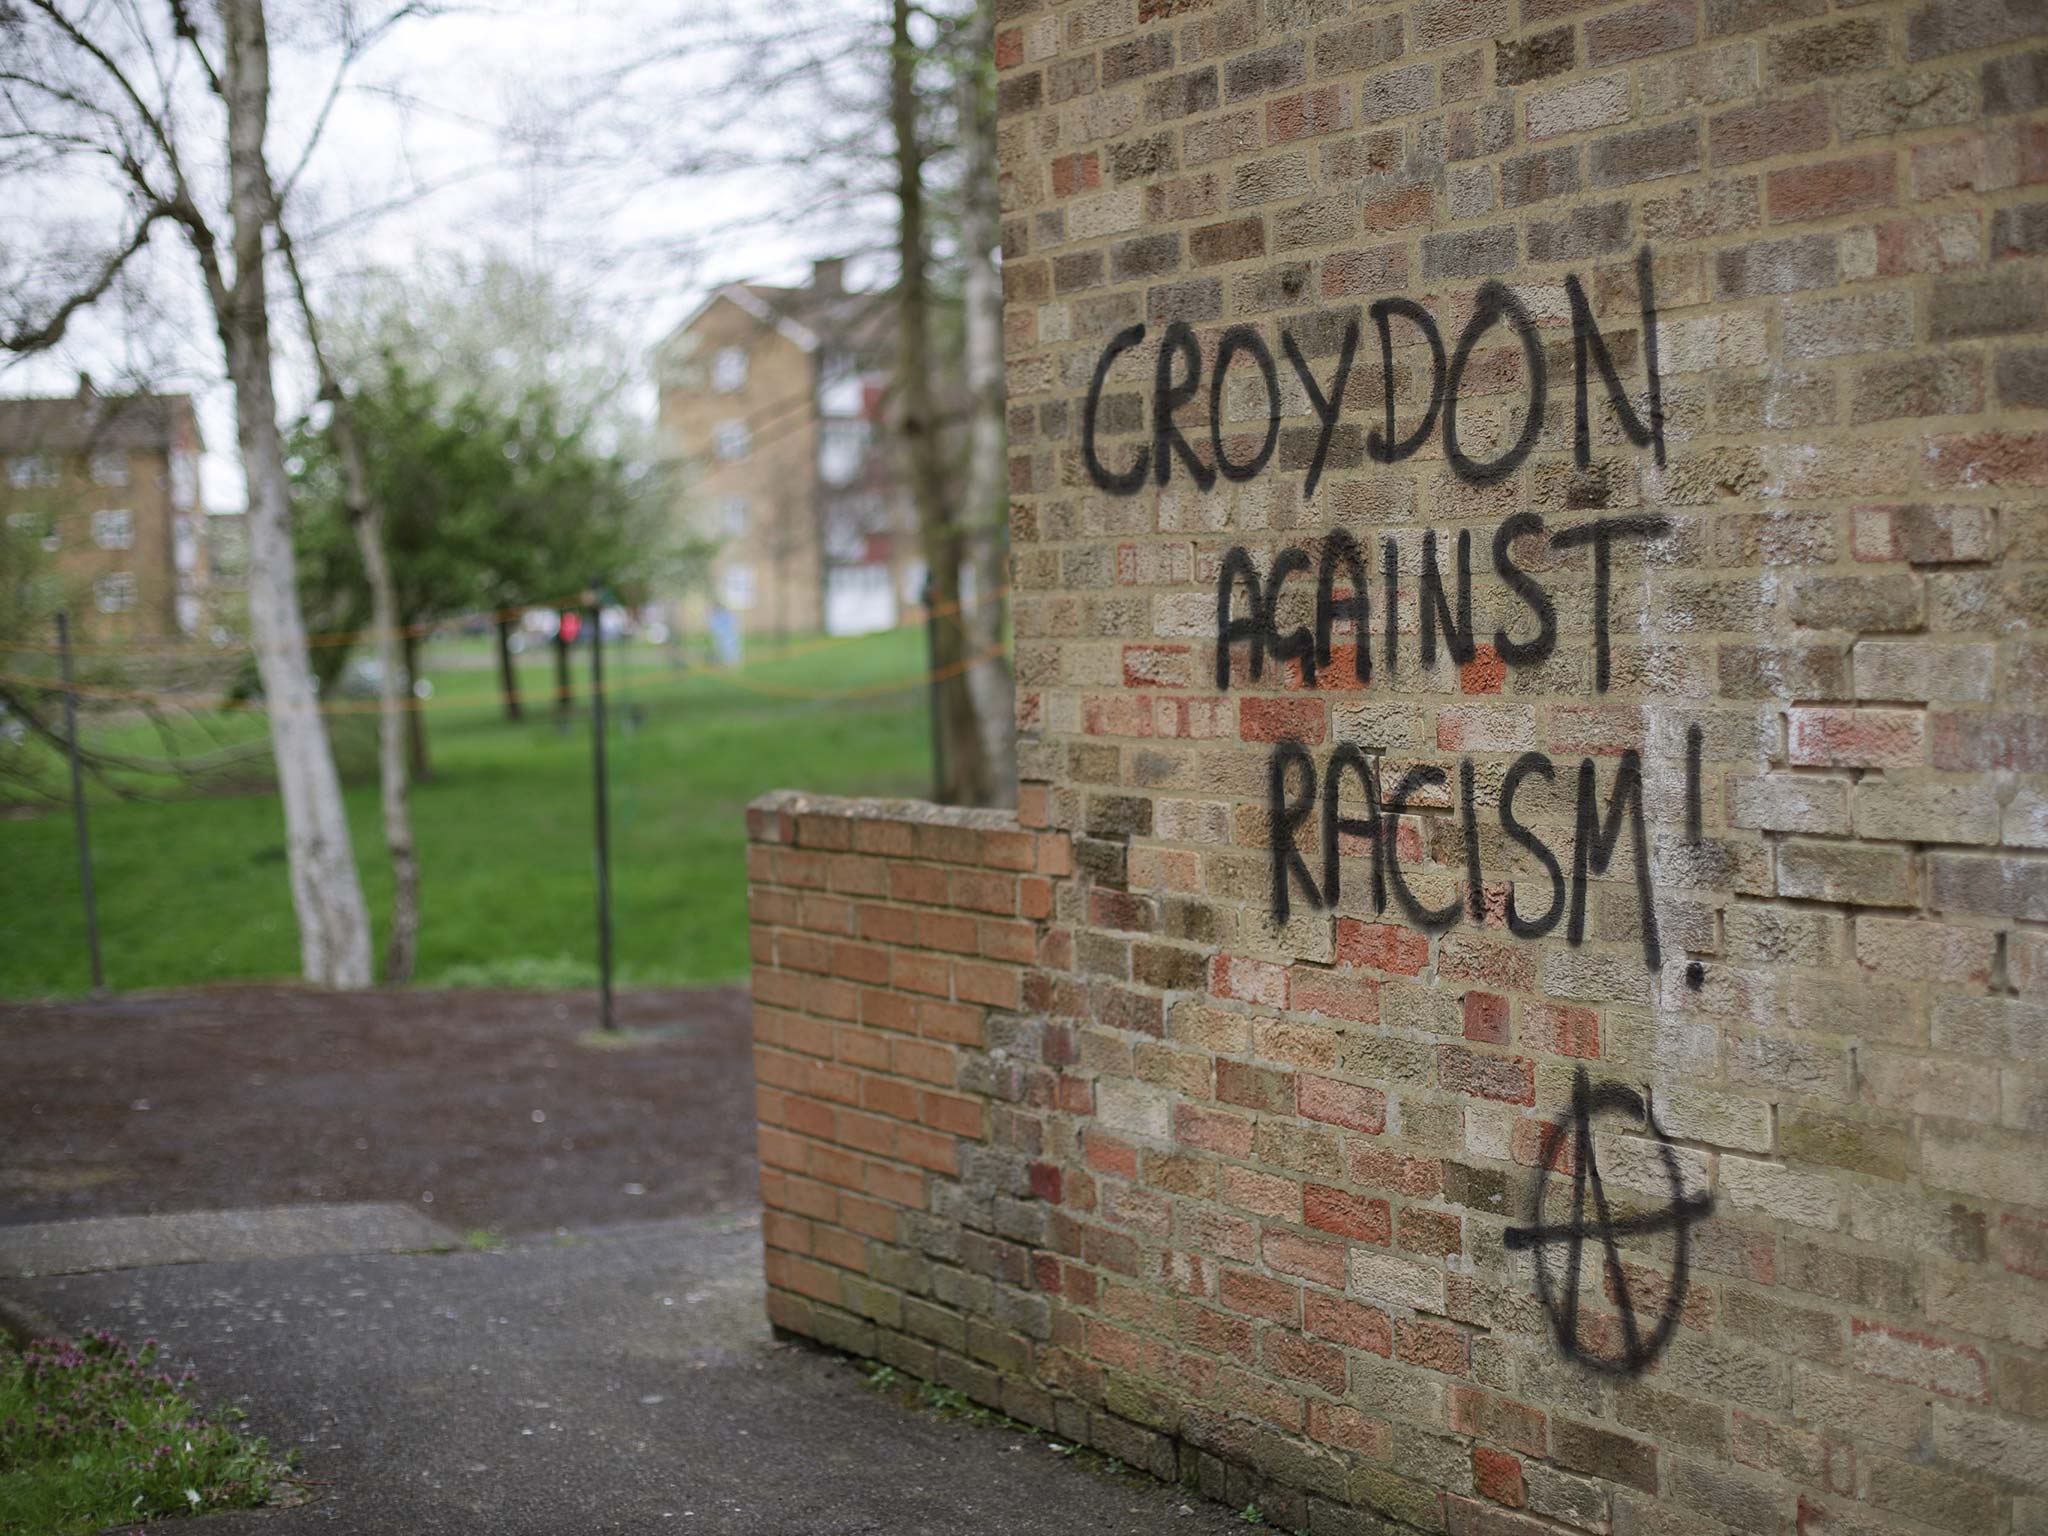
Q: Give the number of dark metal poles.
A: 3